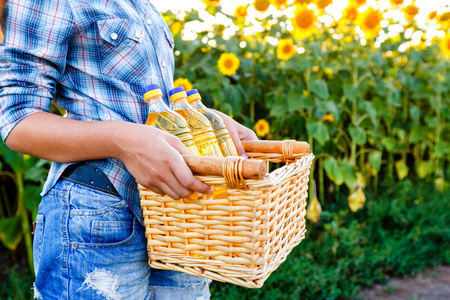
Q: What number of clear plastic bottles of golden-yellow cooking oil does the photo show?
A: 3